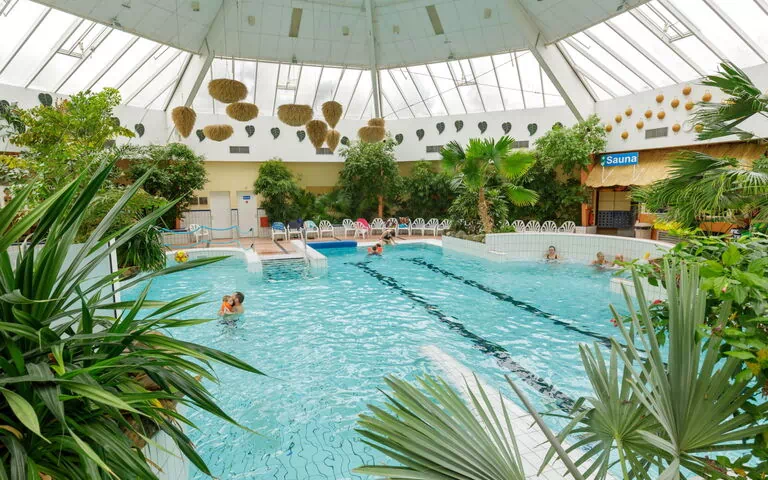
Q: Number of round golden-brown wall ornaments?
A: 14